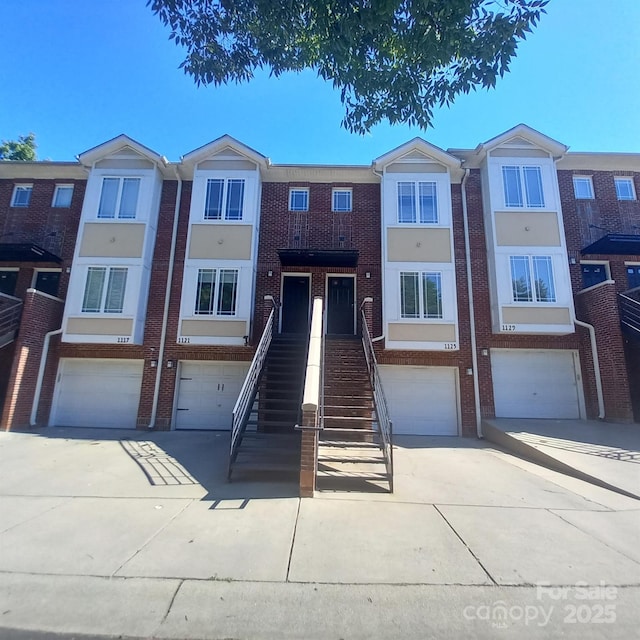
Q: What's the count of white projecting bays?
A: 4